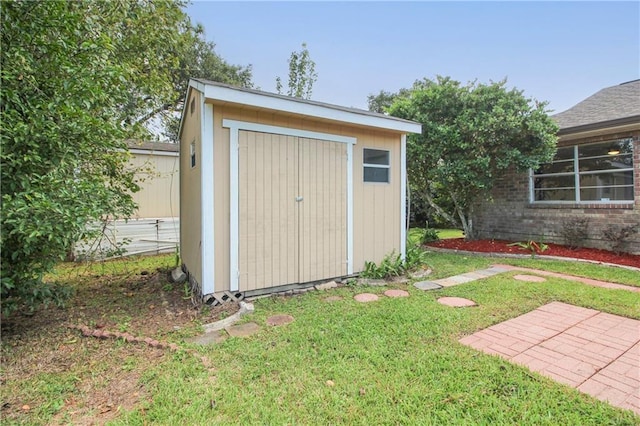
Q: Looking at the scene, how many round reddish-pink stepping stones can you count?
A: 6